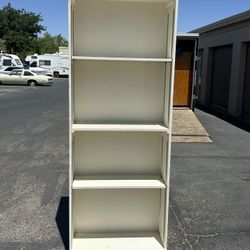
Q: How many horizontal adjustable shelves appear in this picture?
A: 3